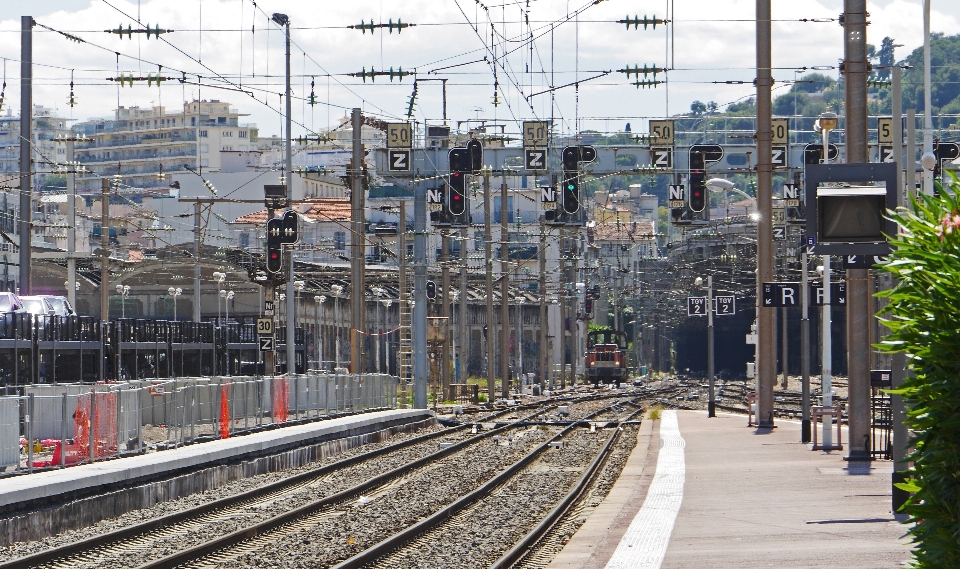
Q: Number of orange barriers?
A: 3